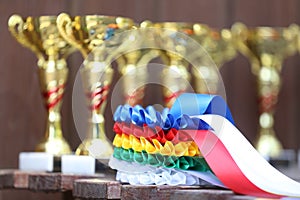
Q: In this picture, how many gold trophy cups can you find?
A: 6